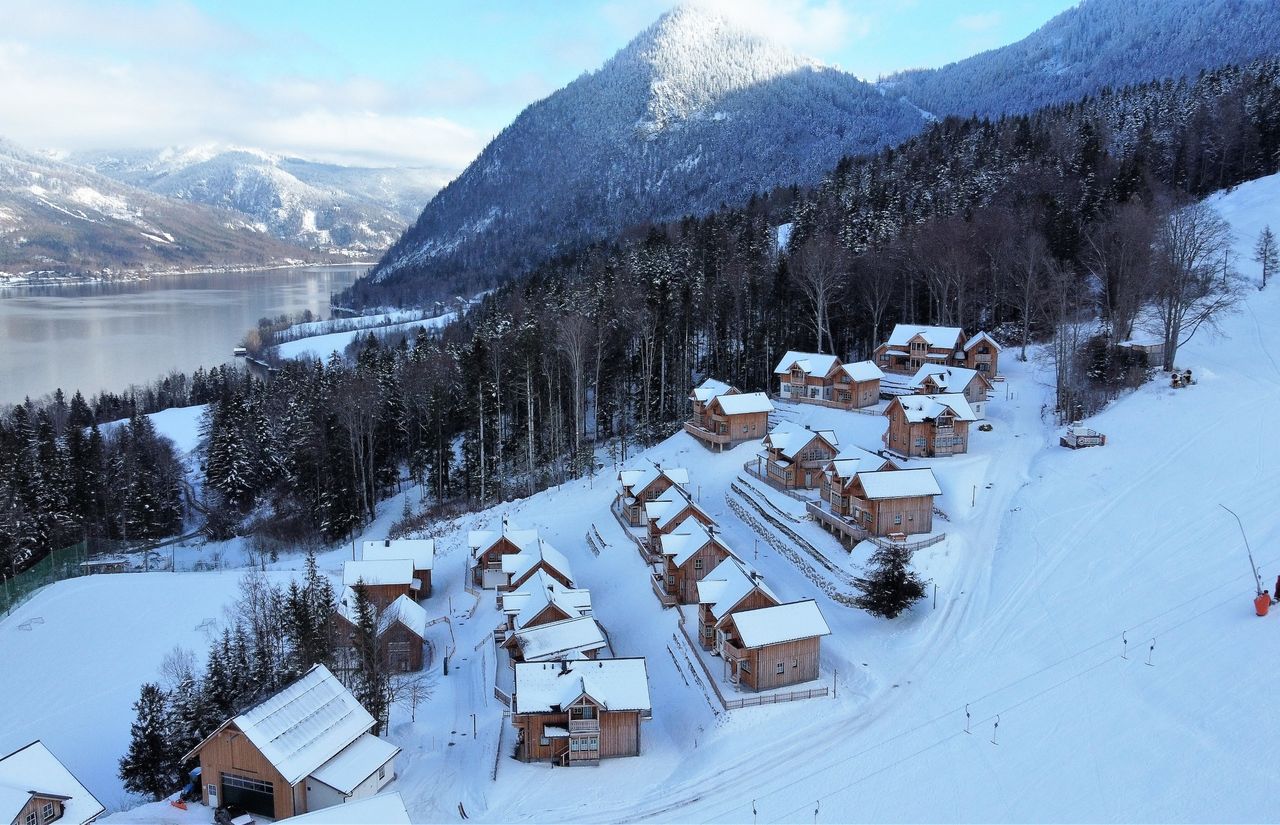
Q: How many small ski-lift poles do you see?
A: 6